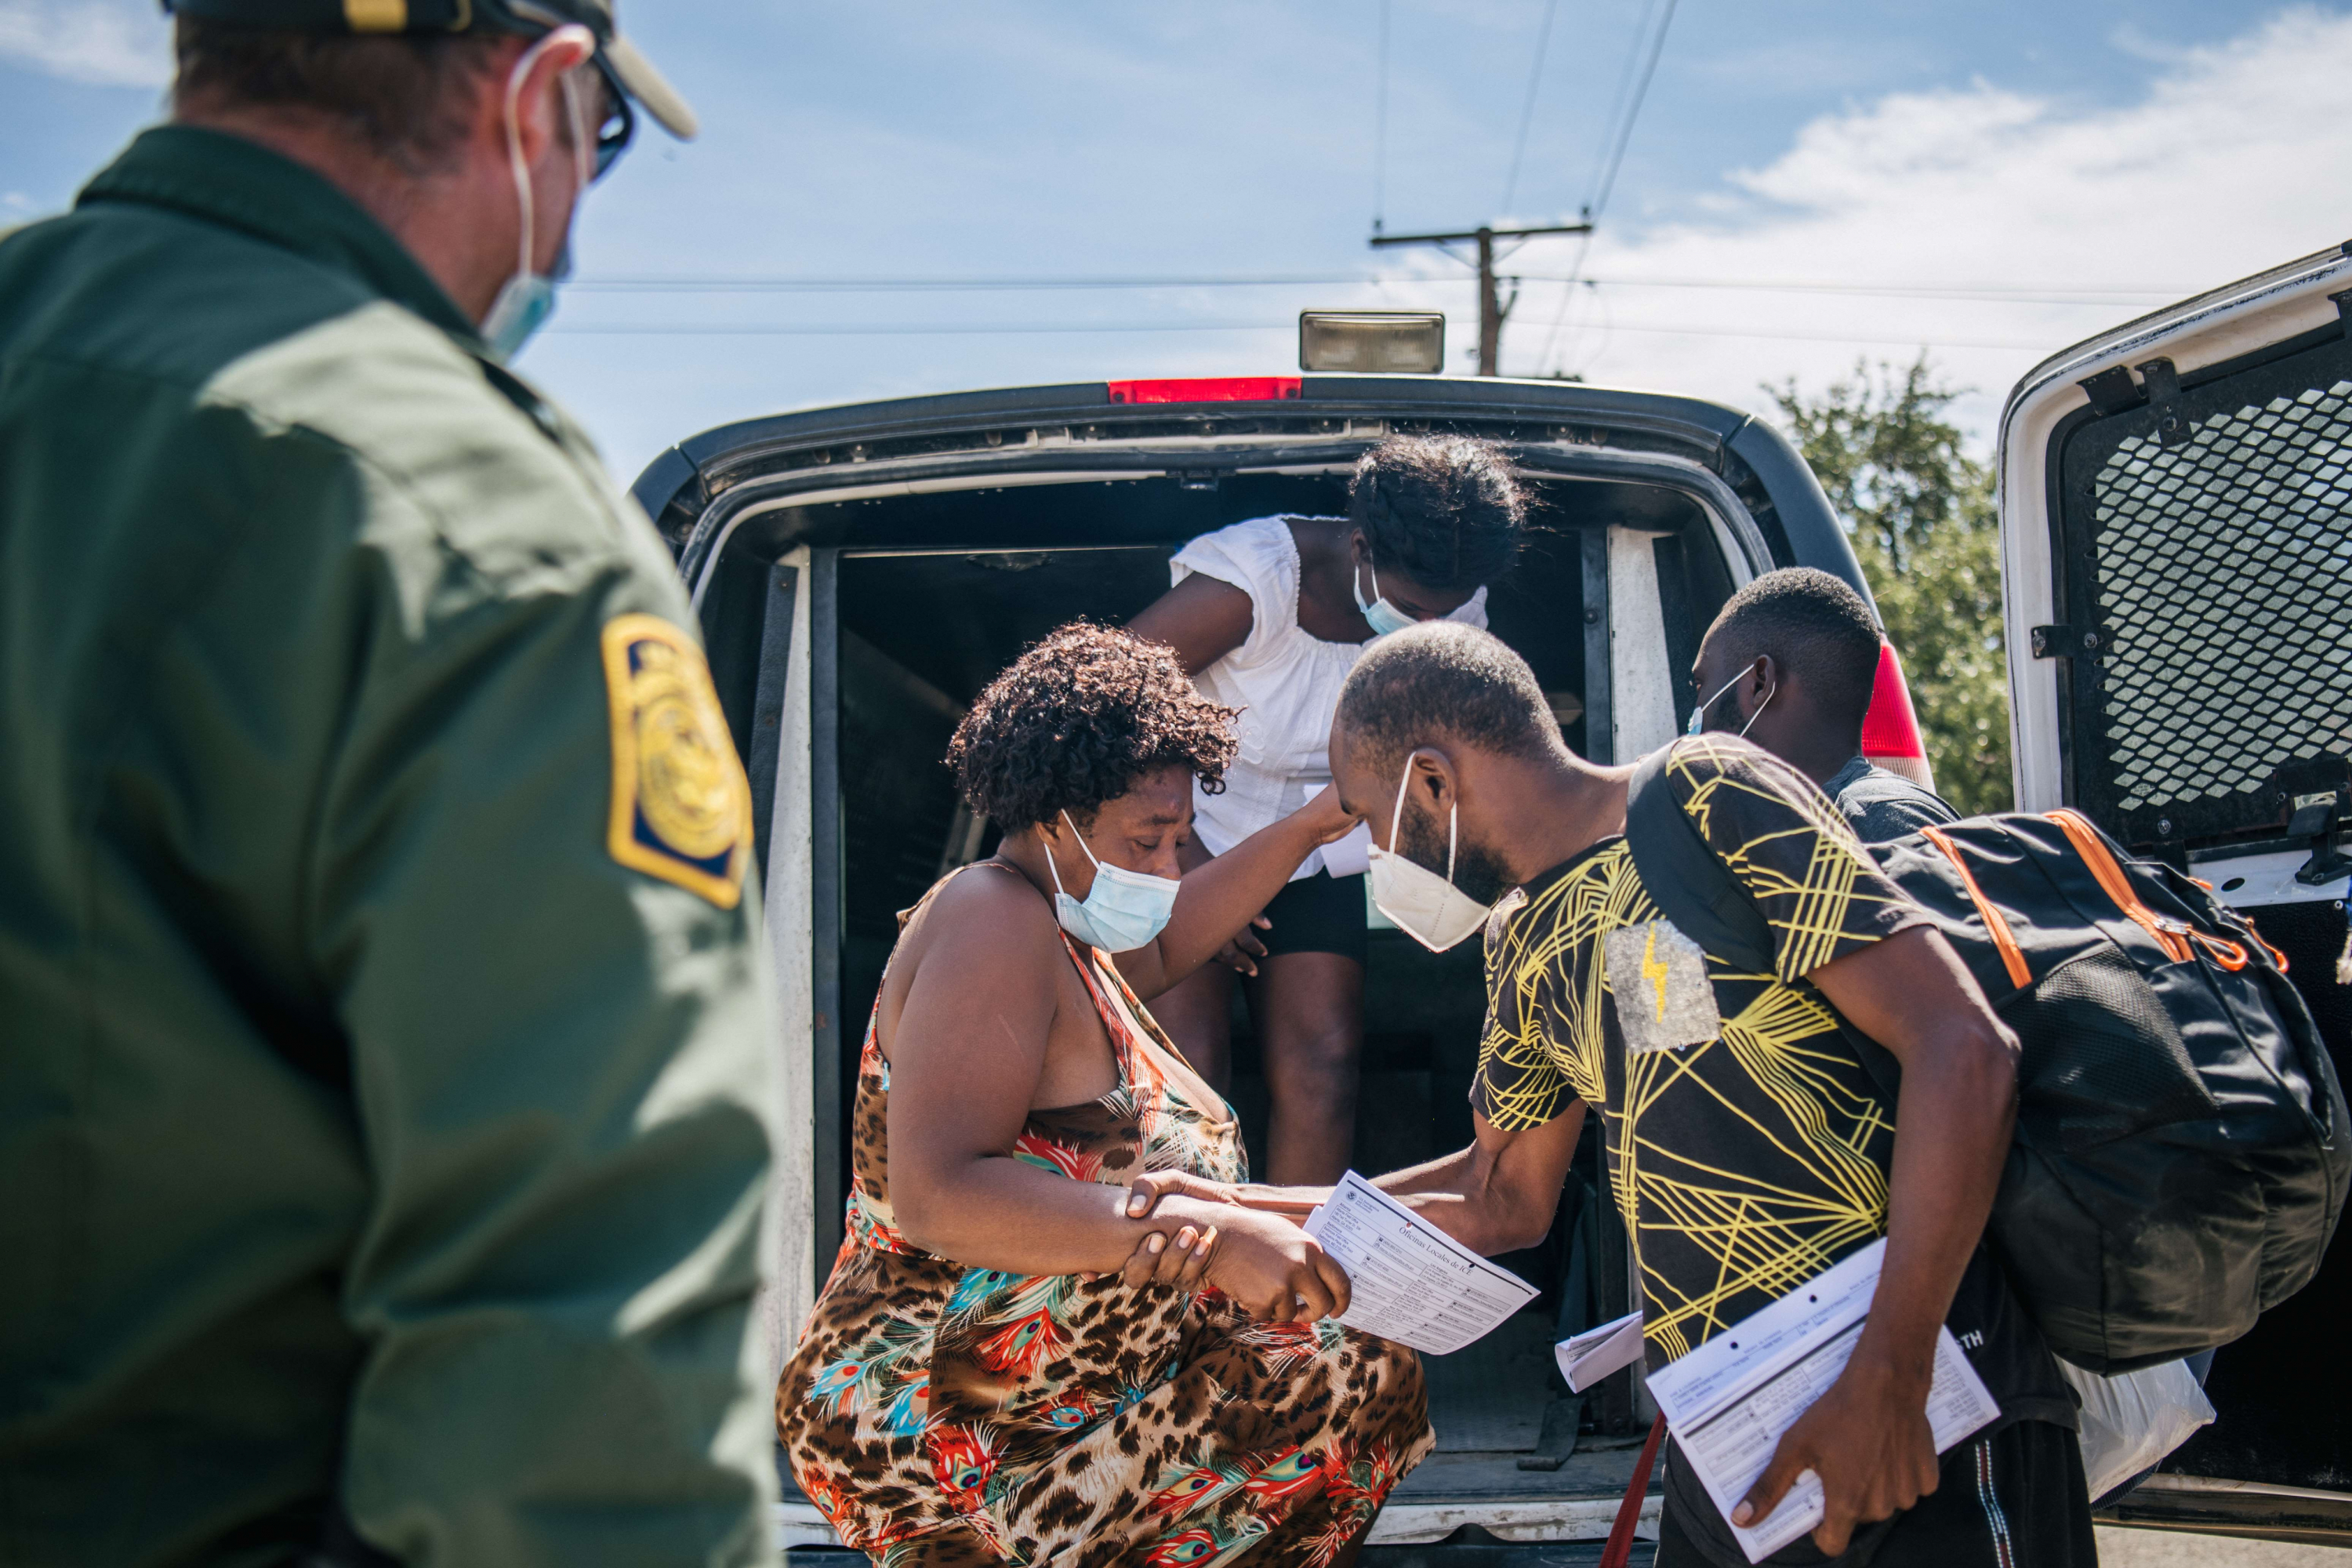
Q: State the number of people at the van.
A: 5